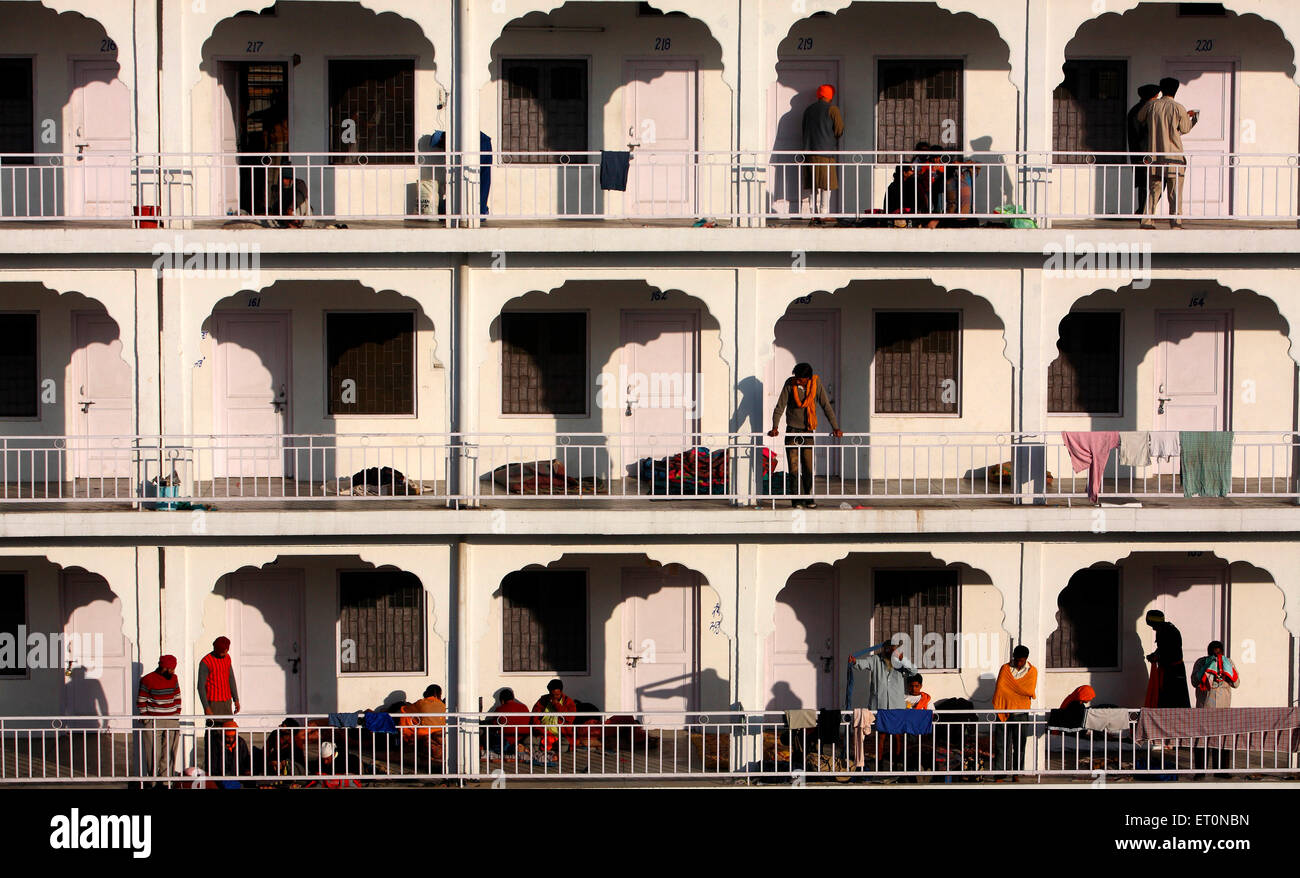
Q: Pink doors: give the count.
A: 15